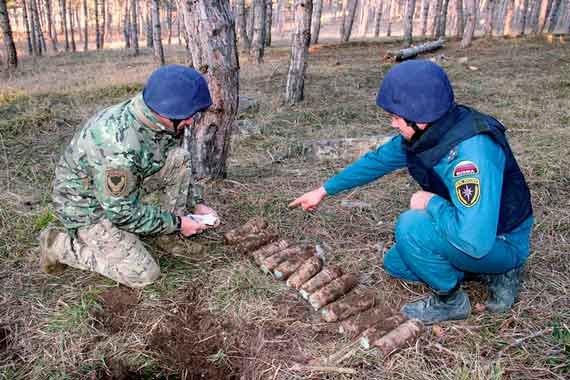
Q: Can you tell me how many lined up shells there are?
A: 12